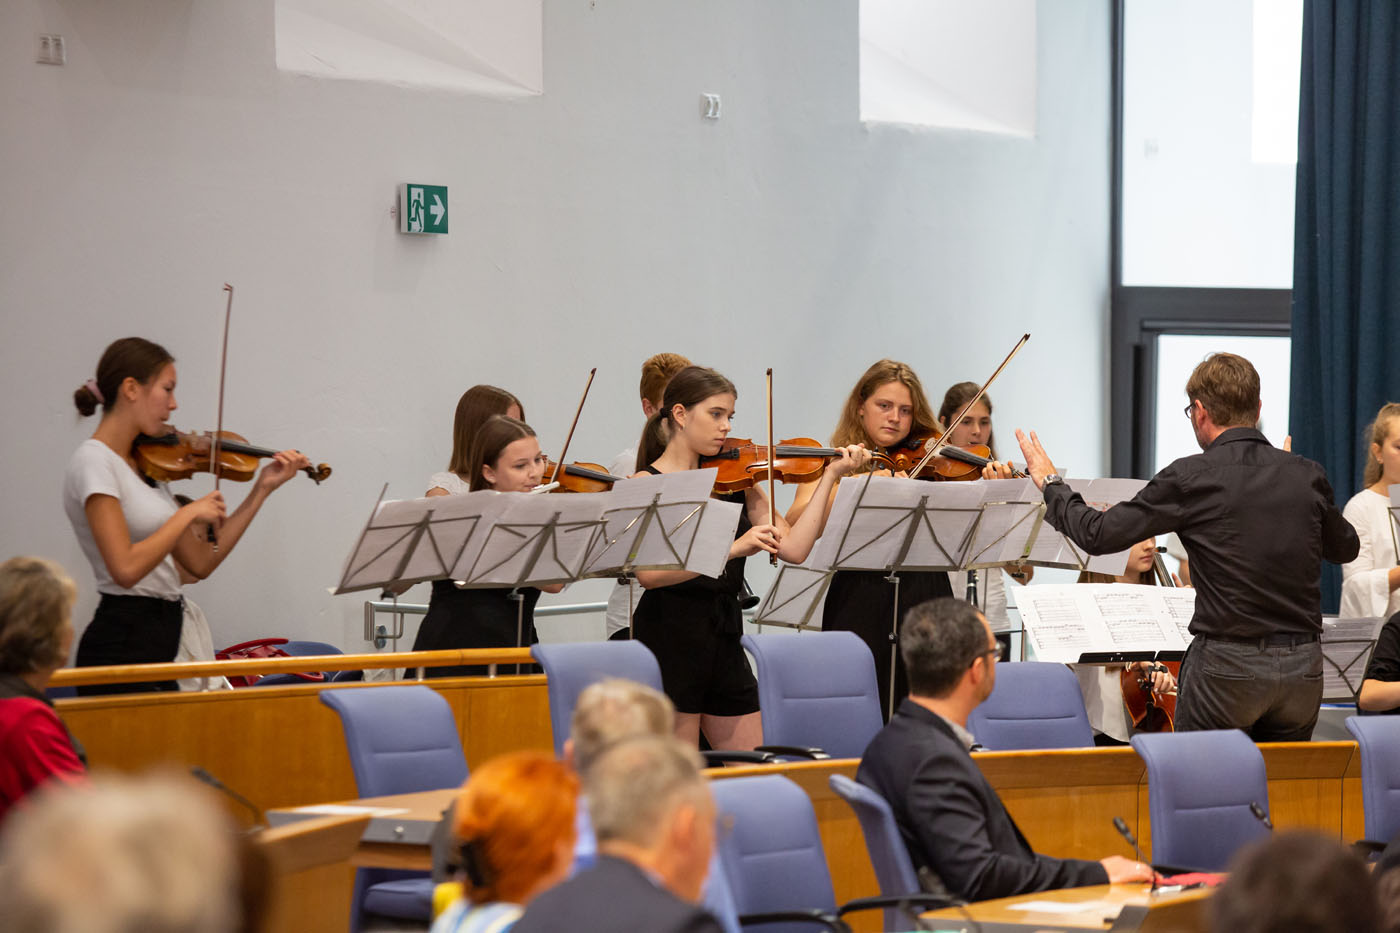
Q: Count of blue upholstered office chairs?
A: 8